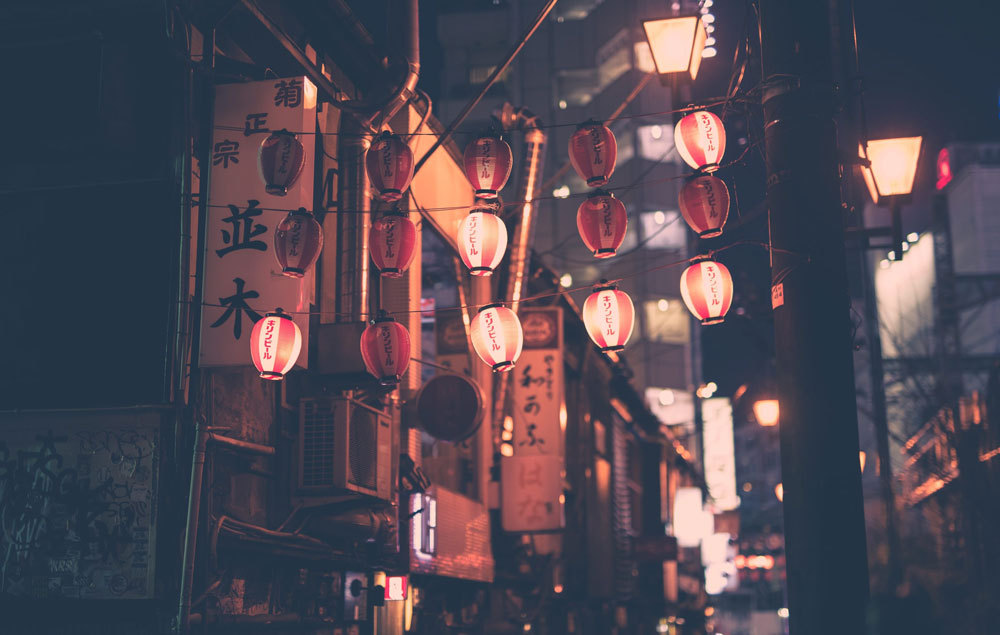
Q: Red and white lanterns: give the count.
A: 15